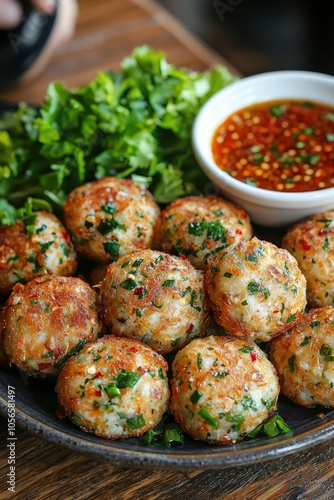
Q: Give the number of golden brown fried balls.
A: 10